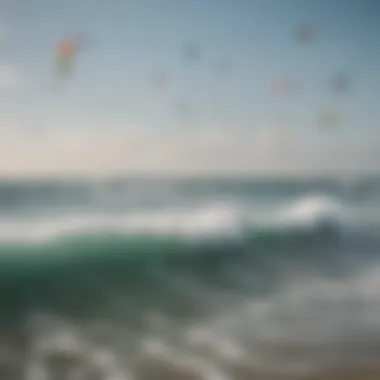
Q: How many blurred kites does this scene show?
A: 9